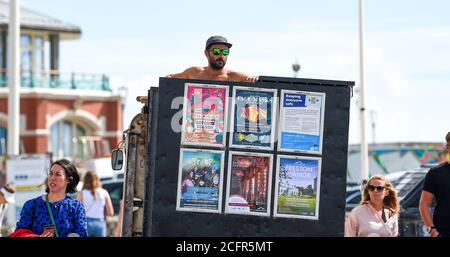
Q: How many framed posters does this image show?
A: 6